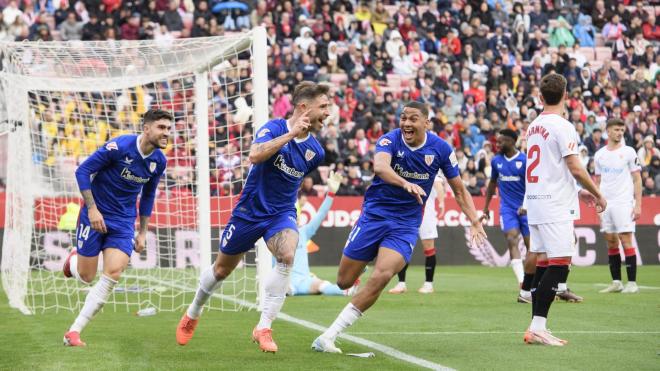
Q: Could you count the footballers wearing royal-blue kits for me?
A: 4